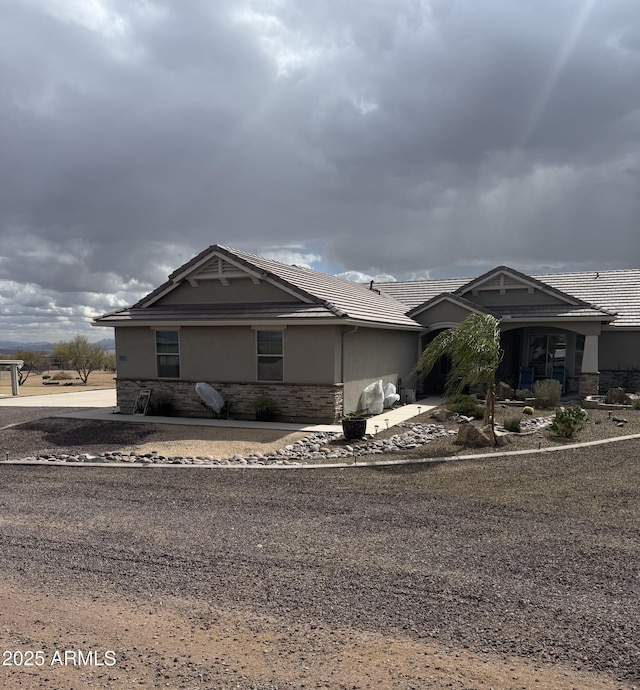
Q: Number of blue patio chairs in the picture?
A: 2